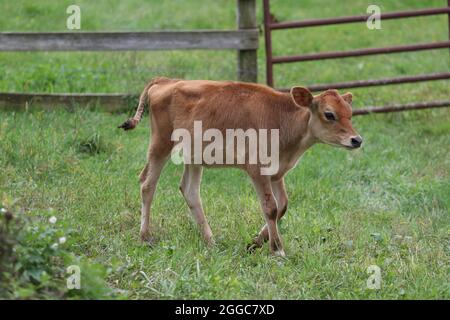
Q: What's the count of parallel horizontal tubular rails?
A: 4